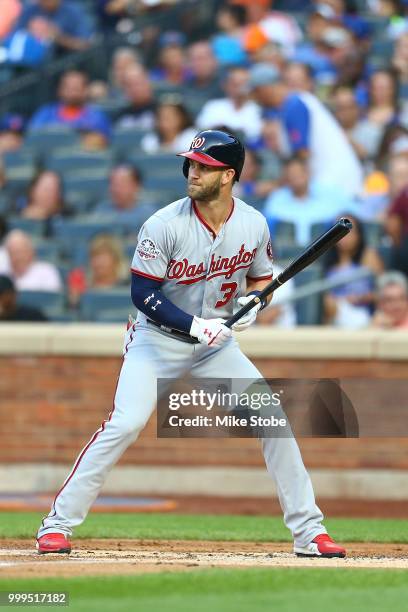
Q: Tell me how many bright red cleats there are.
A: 2